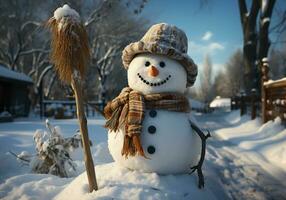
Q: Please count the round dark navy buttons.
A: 3